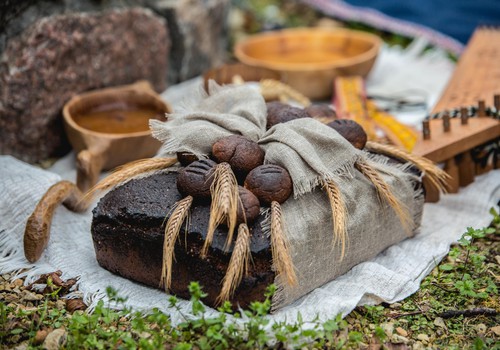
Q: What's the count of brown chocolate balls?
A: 8